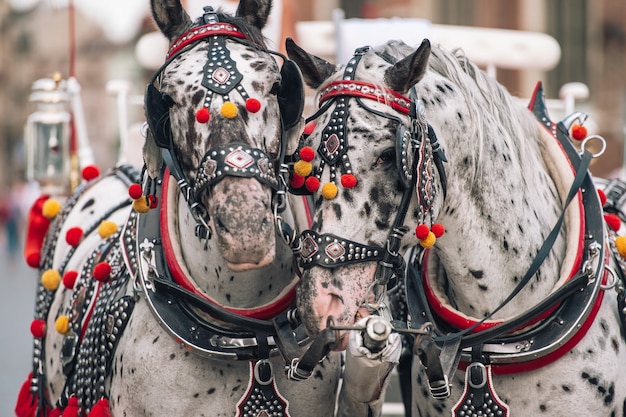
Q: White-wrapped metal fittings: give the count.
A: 1